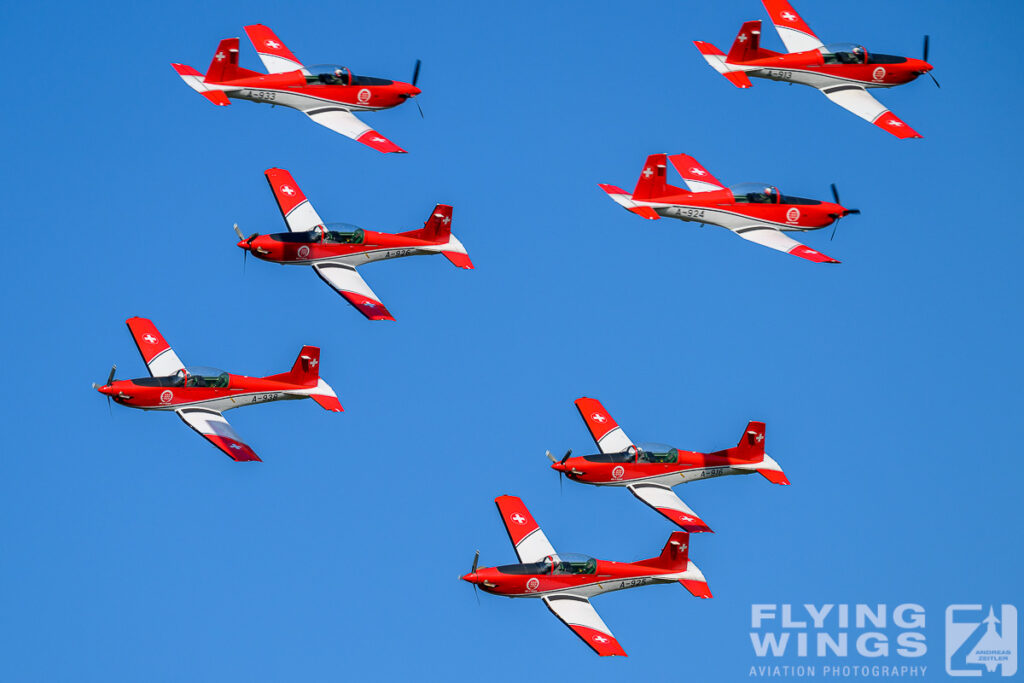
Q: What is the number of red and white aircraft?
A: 7